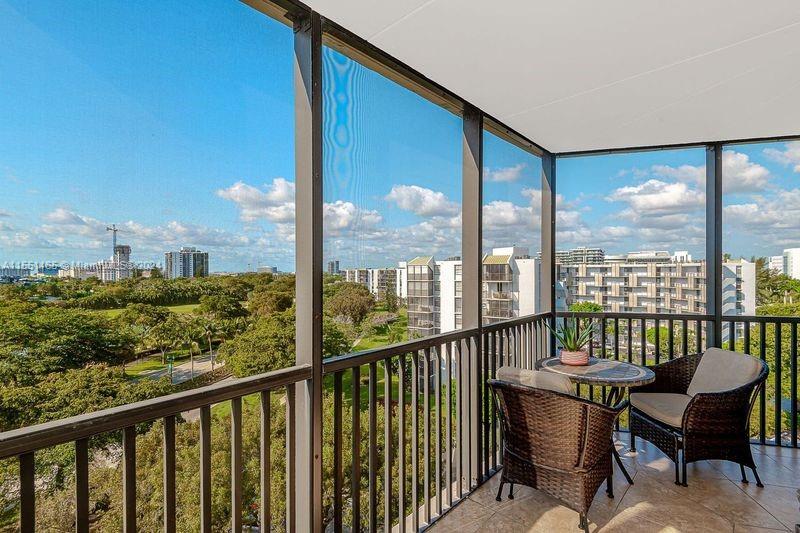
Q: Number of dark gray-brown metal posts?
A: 4